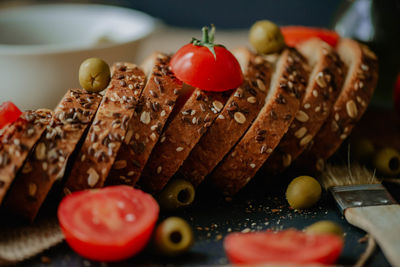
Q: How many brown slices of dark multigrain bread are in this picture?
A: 9